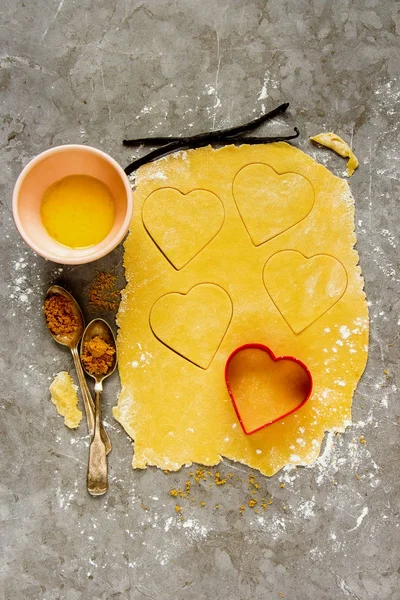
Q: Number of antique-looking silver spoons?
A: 2